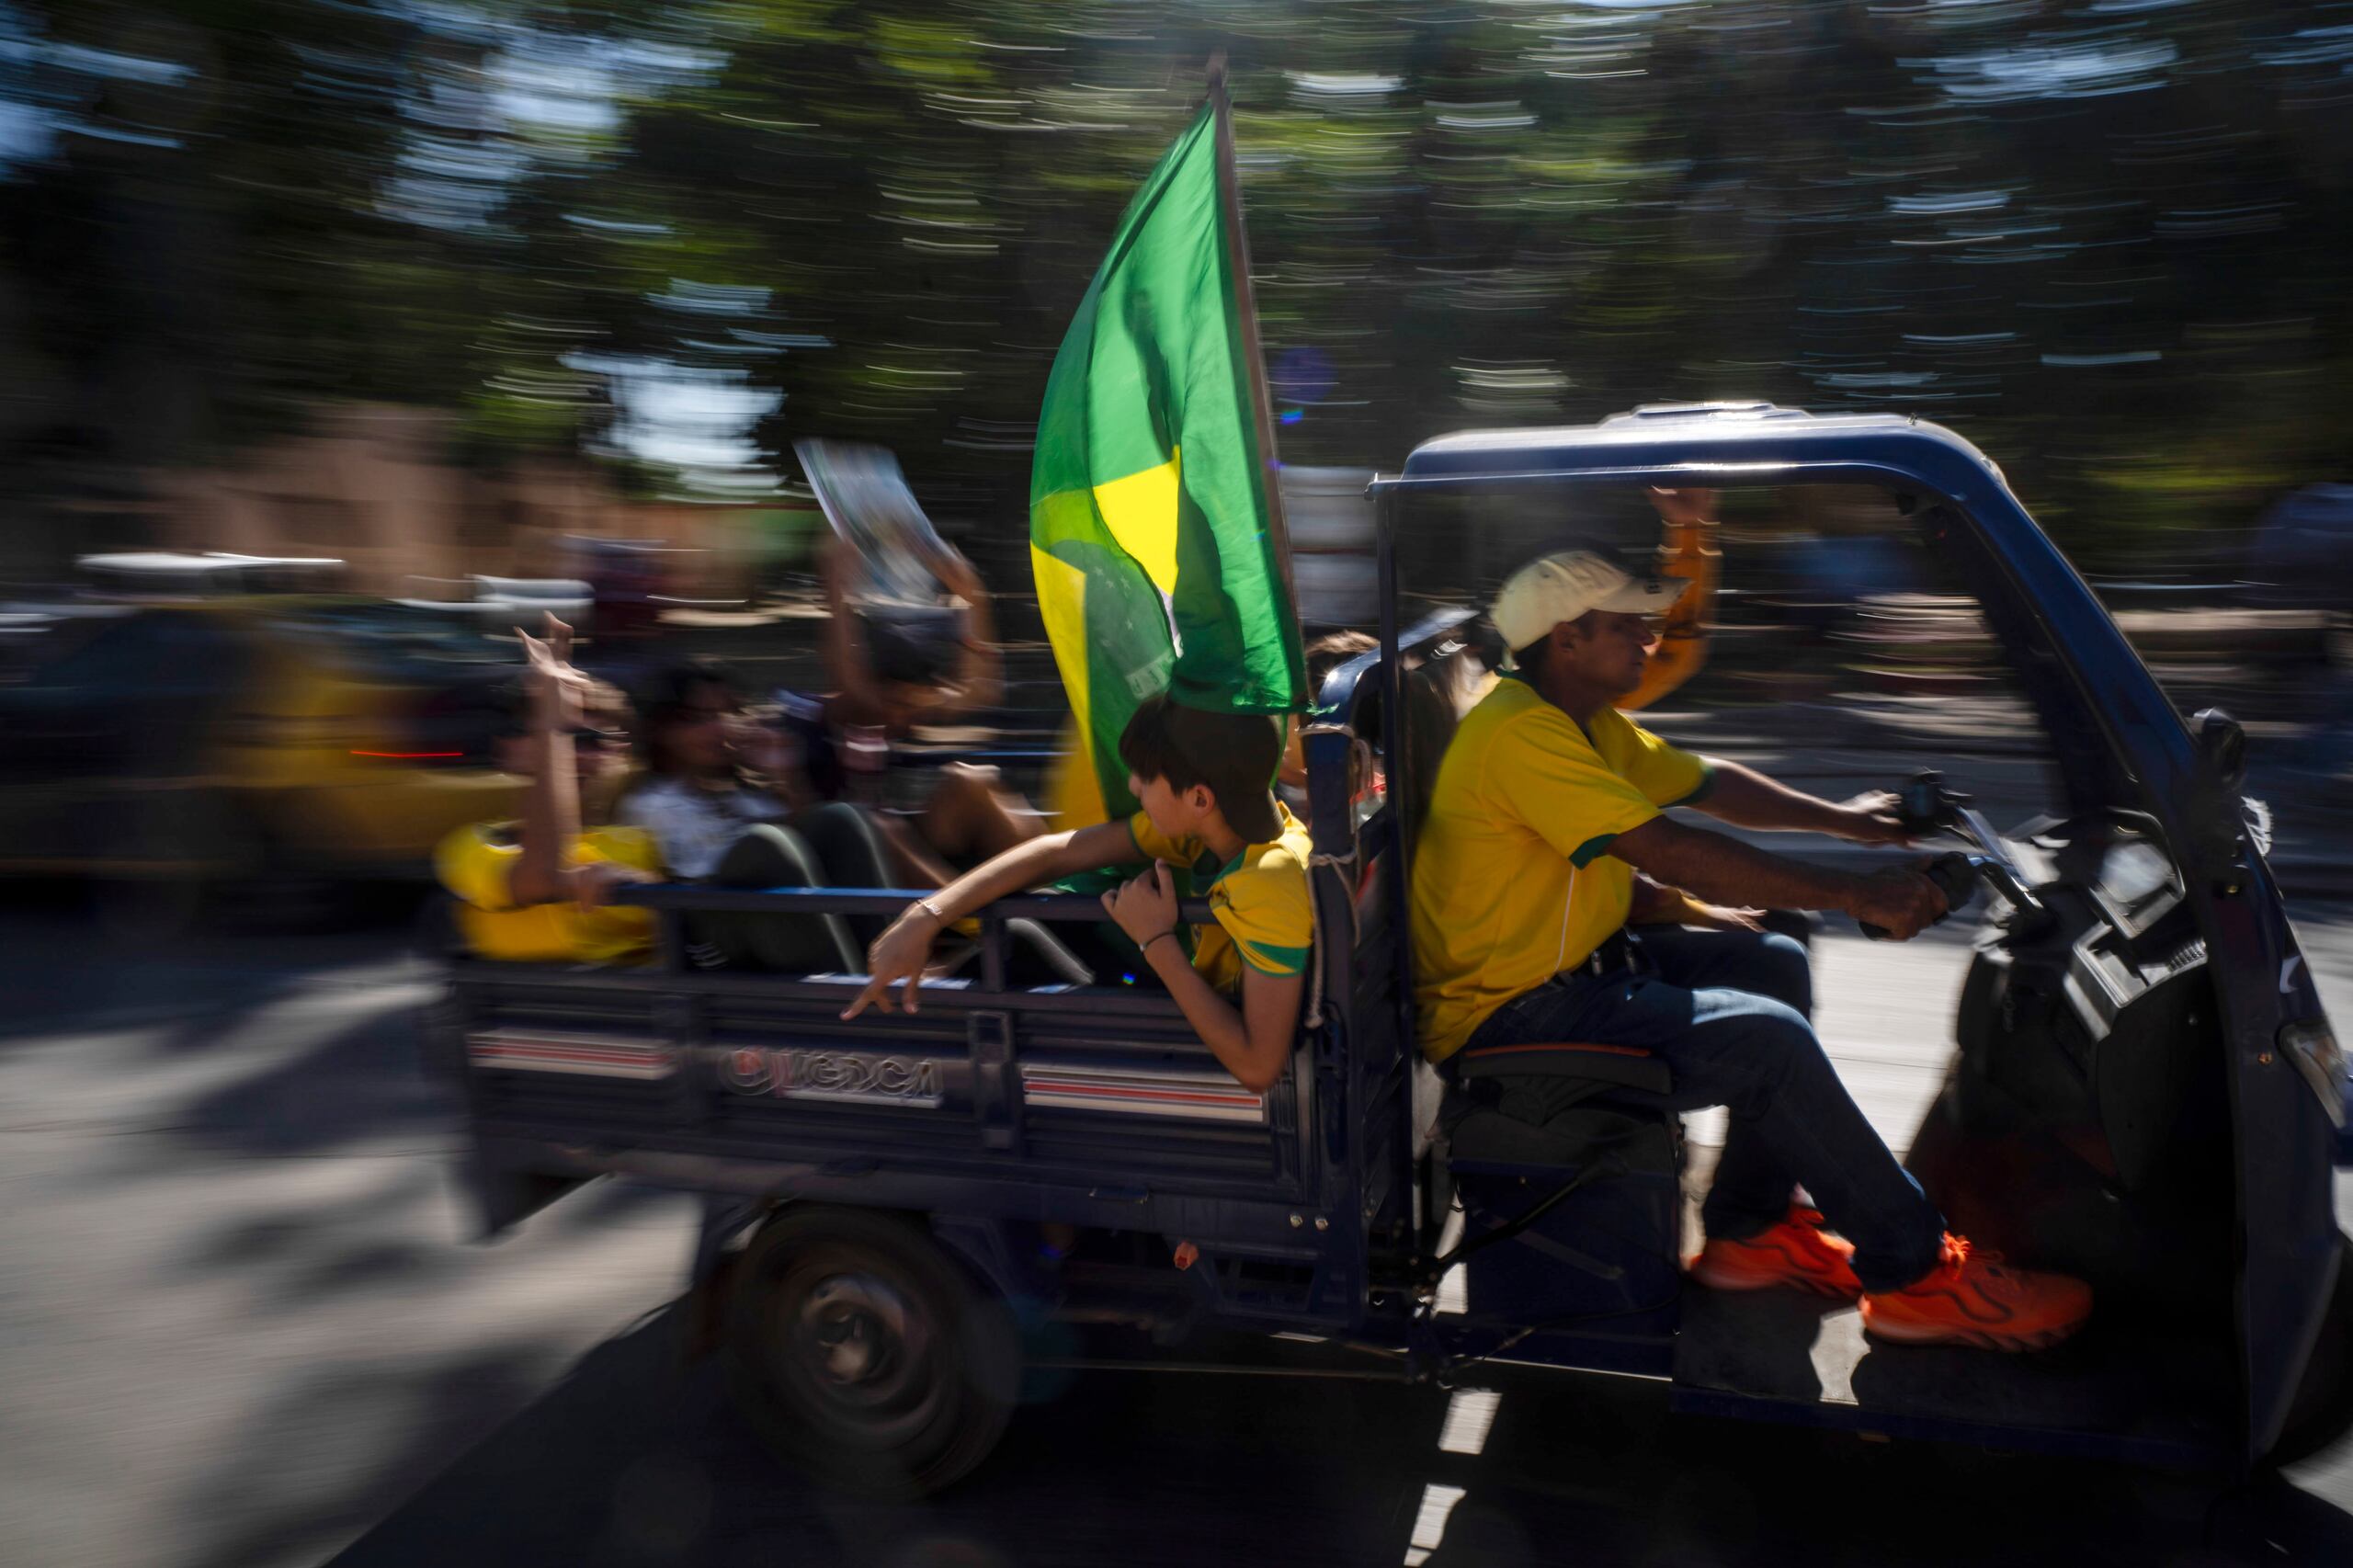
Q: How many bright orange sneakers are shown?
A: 2